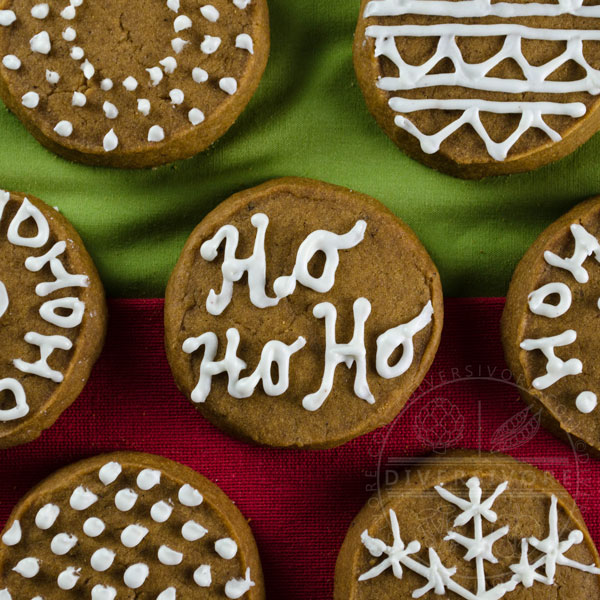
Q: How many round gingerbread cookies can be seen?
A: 7